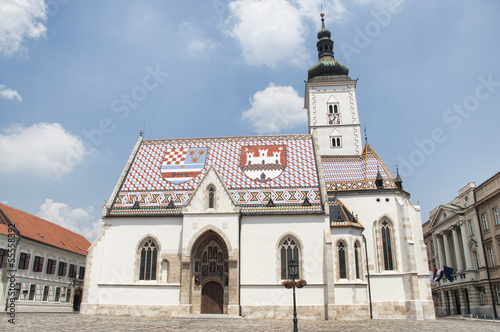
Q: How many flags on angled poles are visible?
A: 3